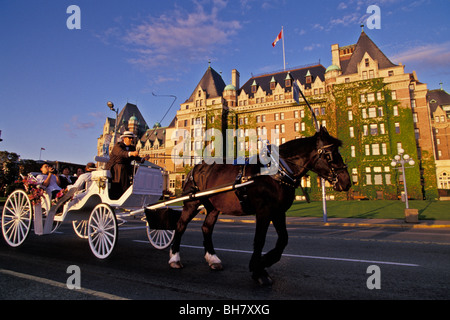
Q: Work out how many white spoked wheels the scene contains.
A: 4